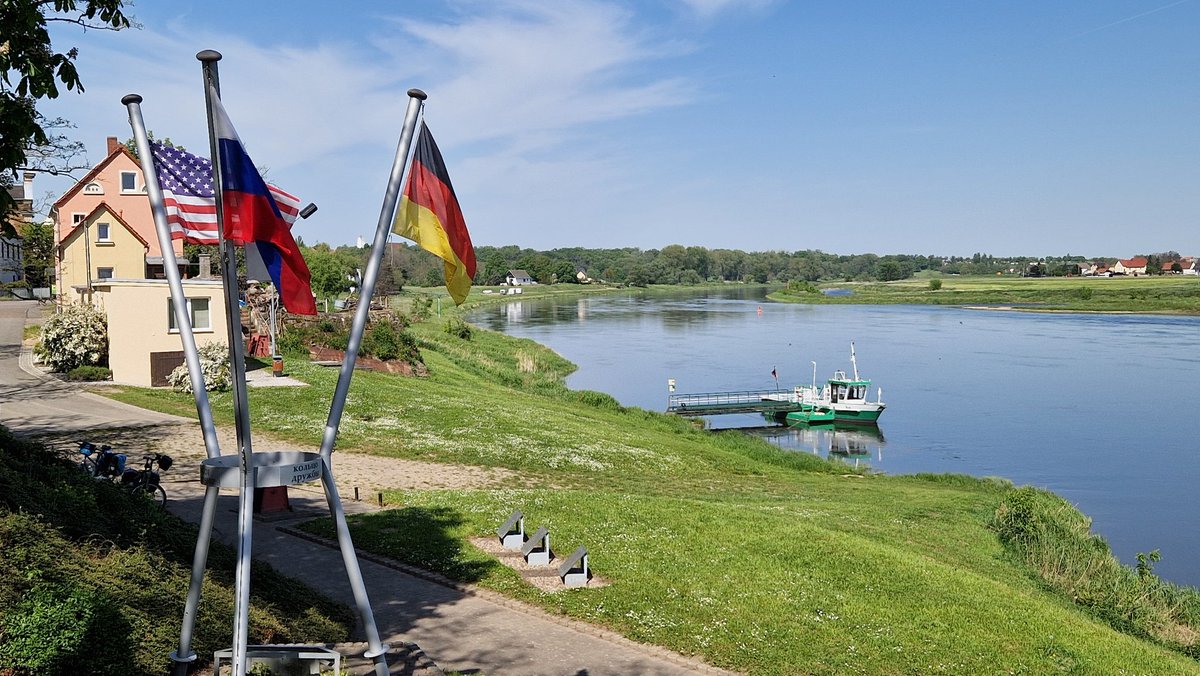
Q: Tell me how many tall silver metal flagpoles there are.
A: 3